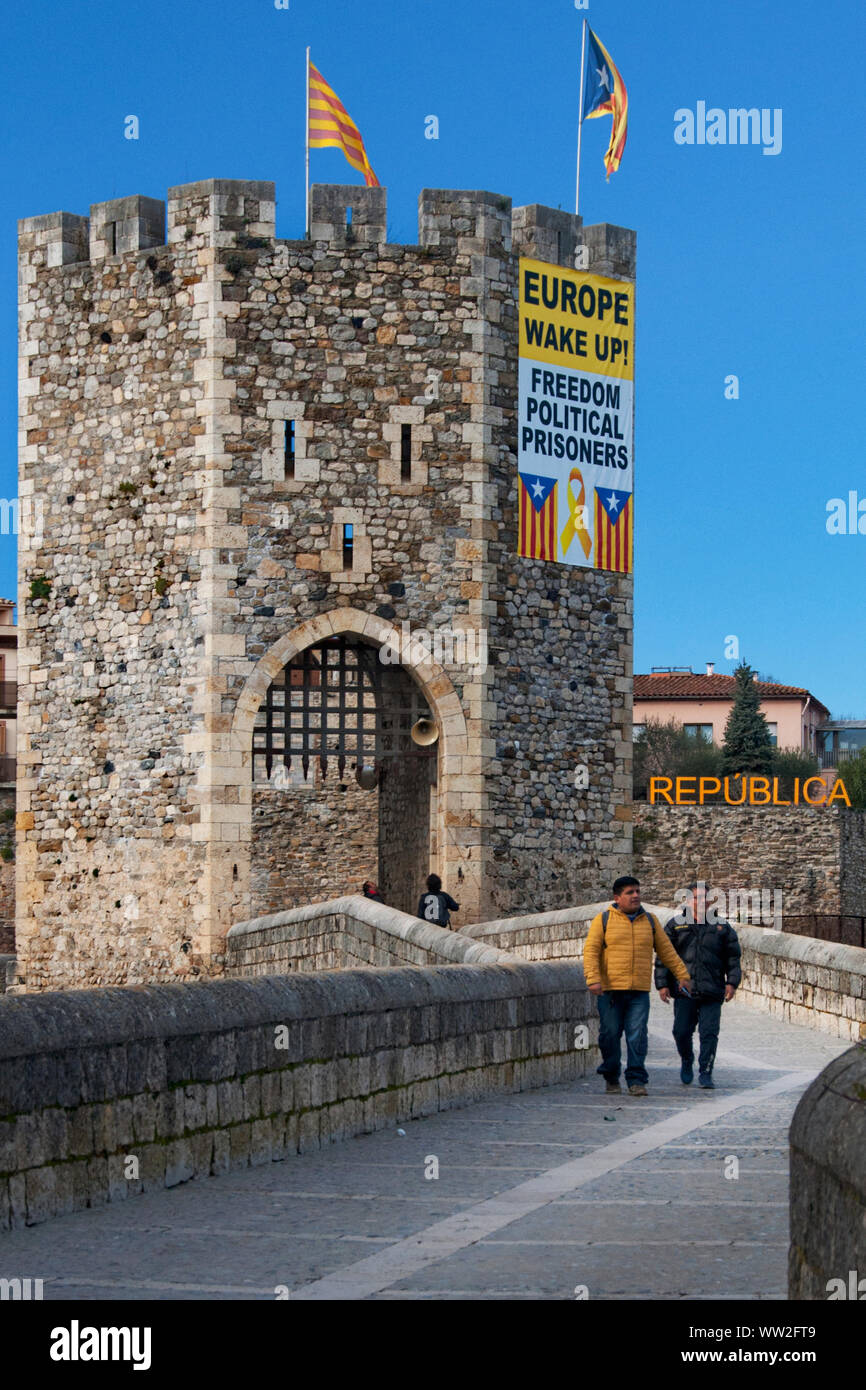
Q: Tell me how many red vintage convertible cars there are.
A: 0